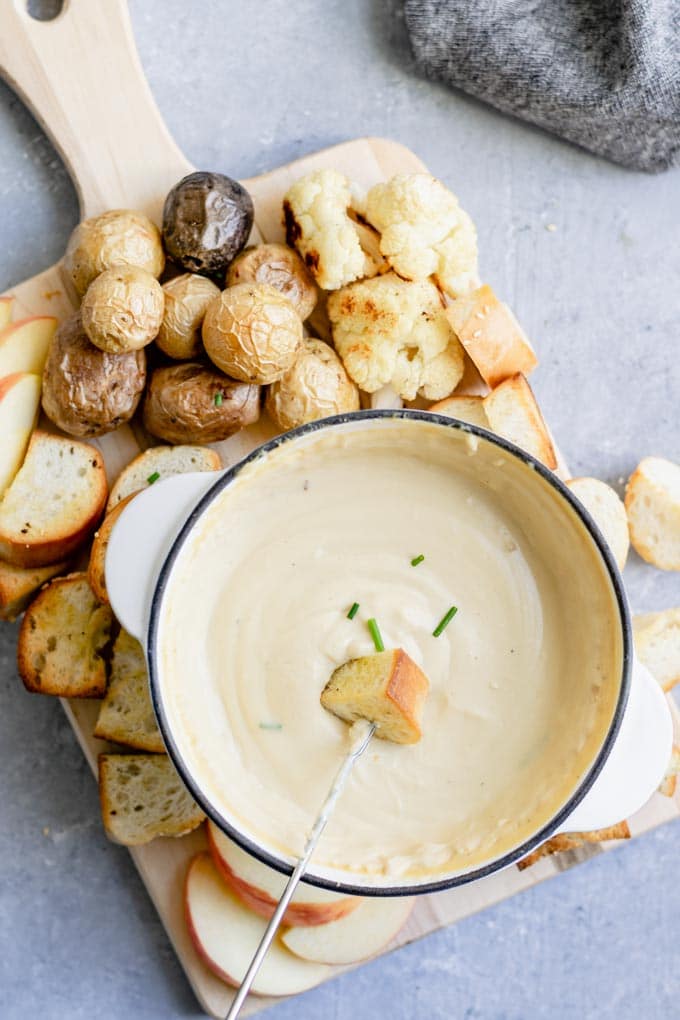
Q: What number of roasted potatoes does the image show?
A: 9